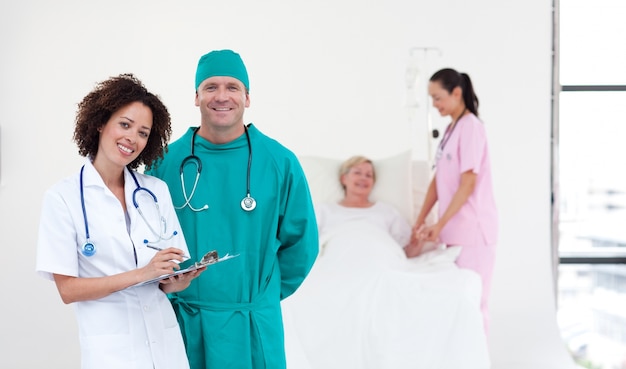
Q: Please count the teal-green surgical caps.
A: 1